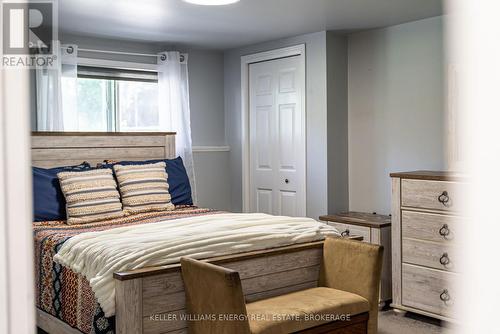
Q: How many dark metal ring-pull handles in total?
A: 5